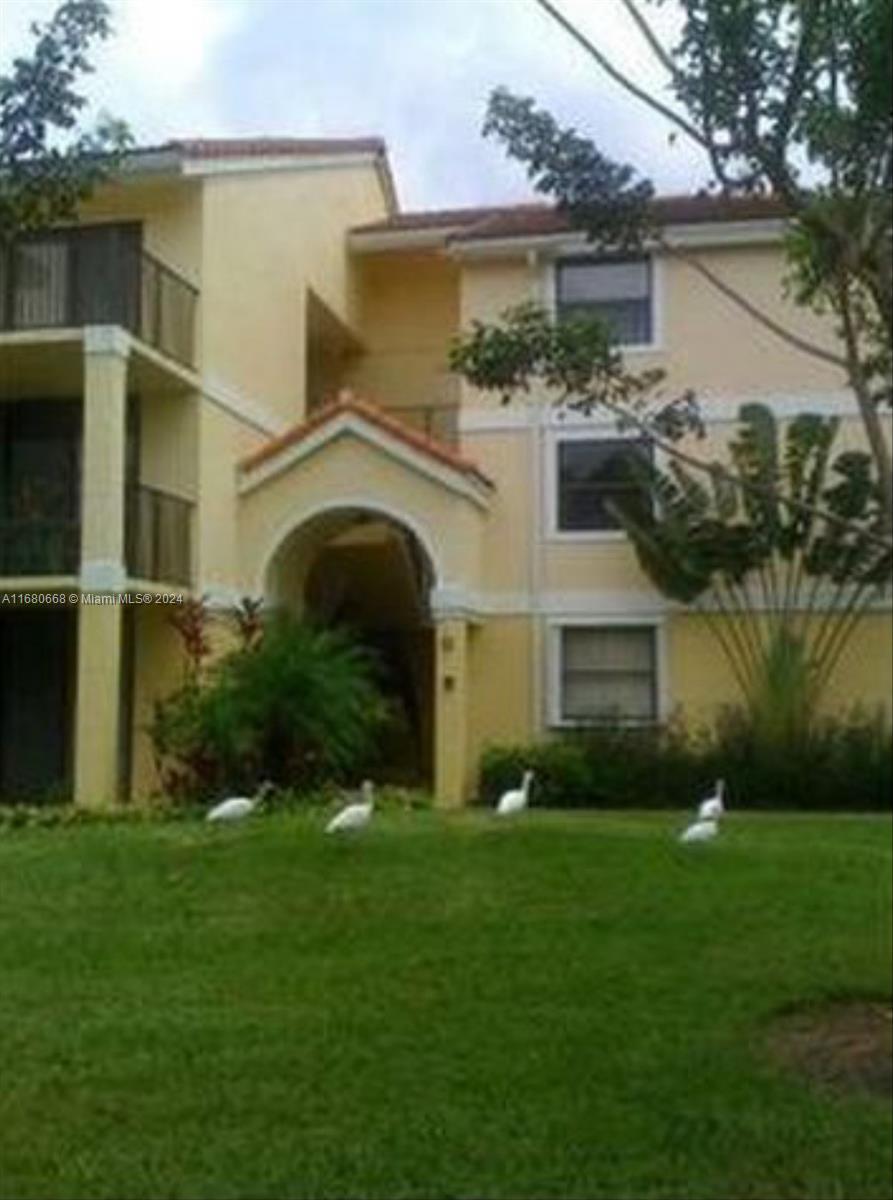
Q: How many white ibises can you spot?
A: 5